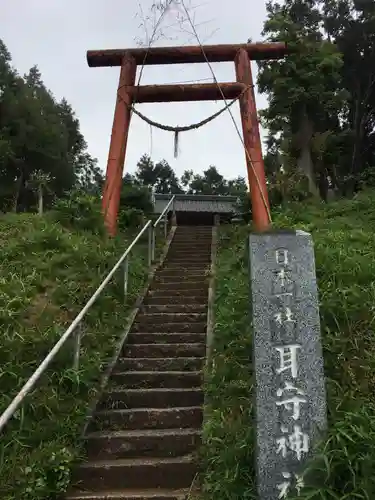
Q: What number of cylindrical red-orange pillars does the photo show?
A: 2